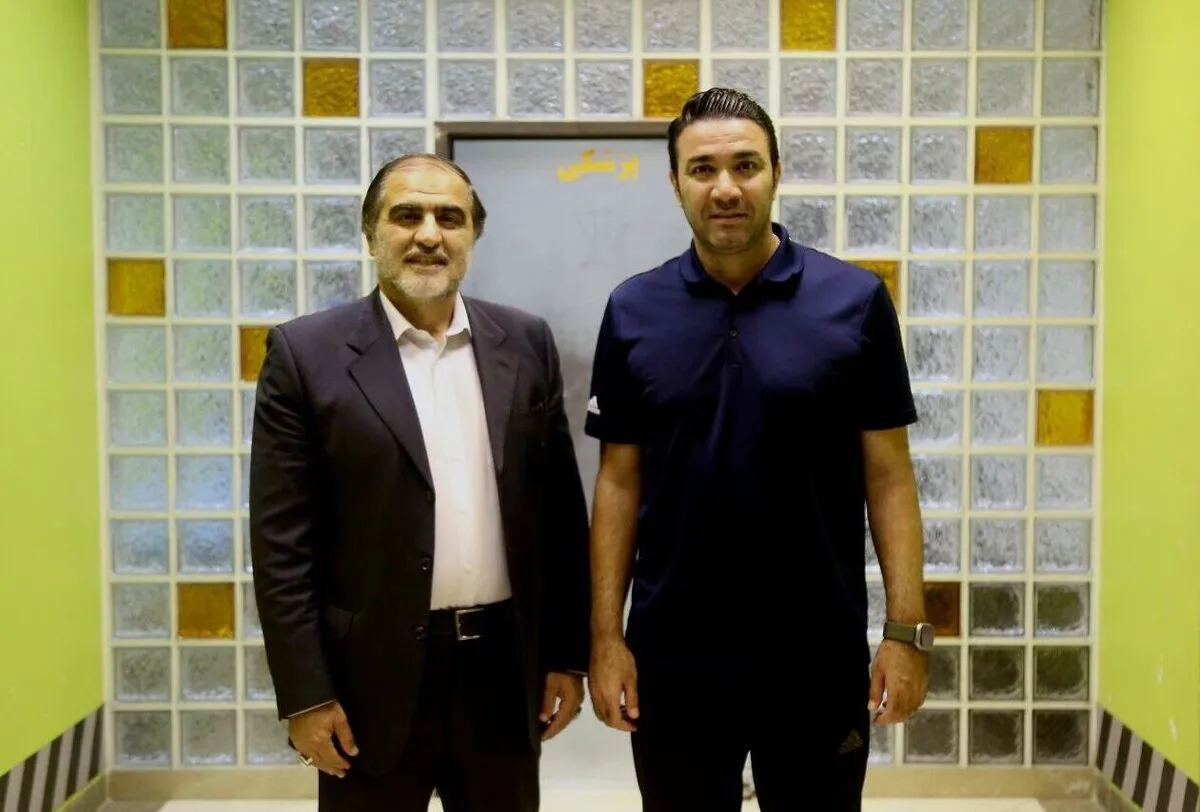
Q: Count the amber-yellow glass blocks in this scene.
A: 11